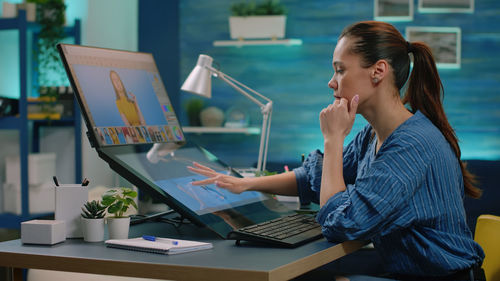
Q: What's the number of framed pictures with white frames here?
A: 3